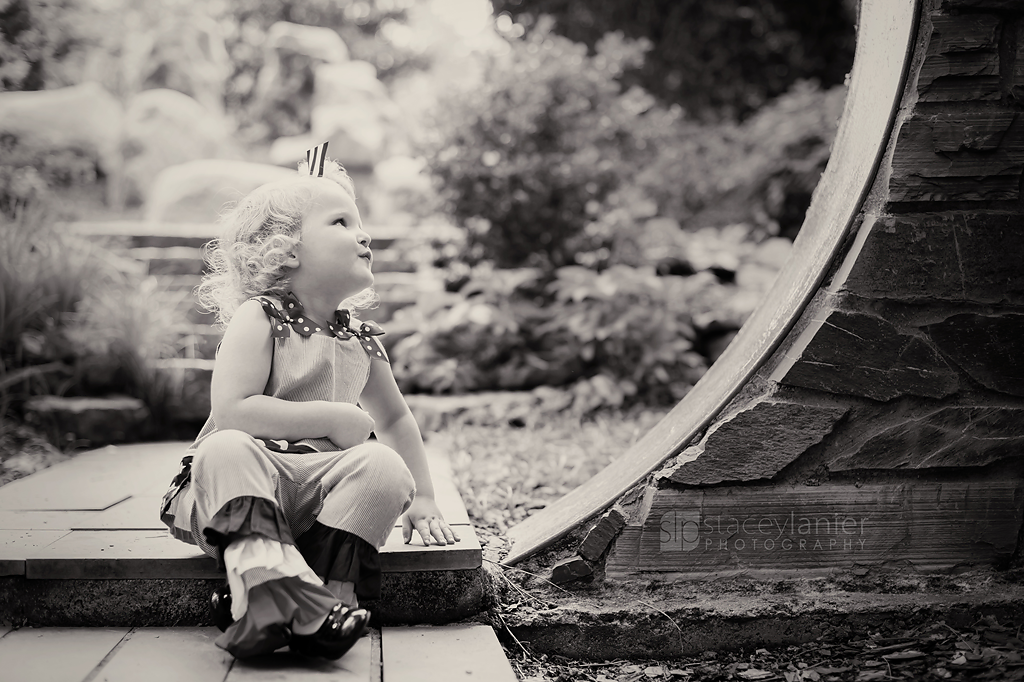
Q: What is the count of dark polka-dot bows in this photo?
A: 2